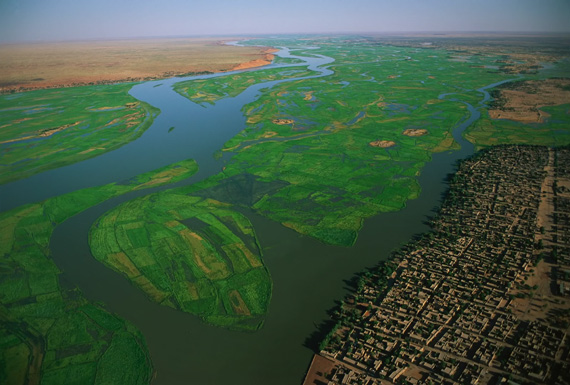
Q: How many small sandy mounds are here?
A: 3